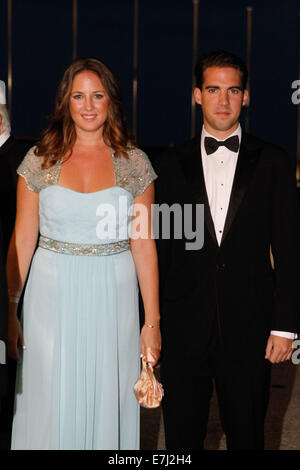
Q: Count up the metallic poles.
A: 5